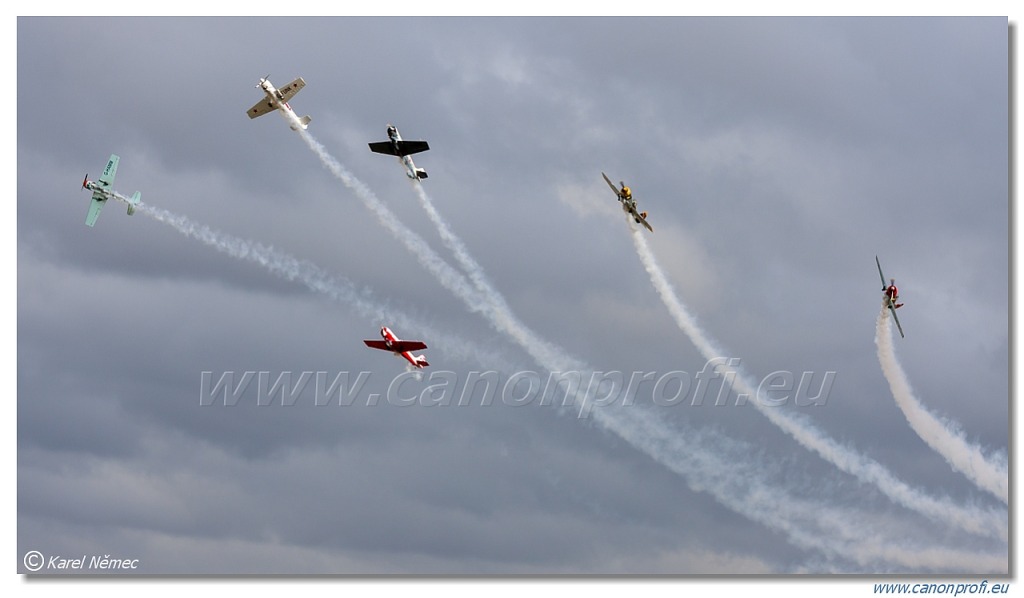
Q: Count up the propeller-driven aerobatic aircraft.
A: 6